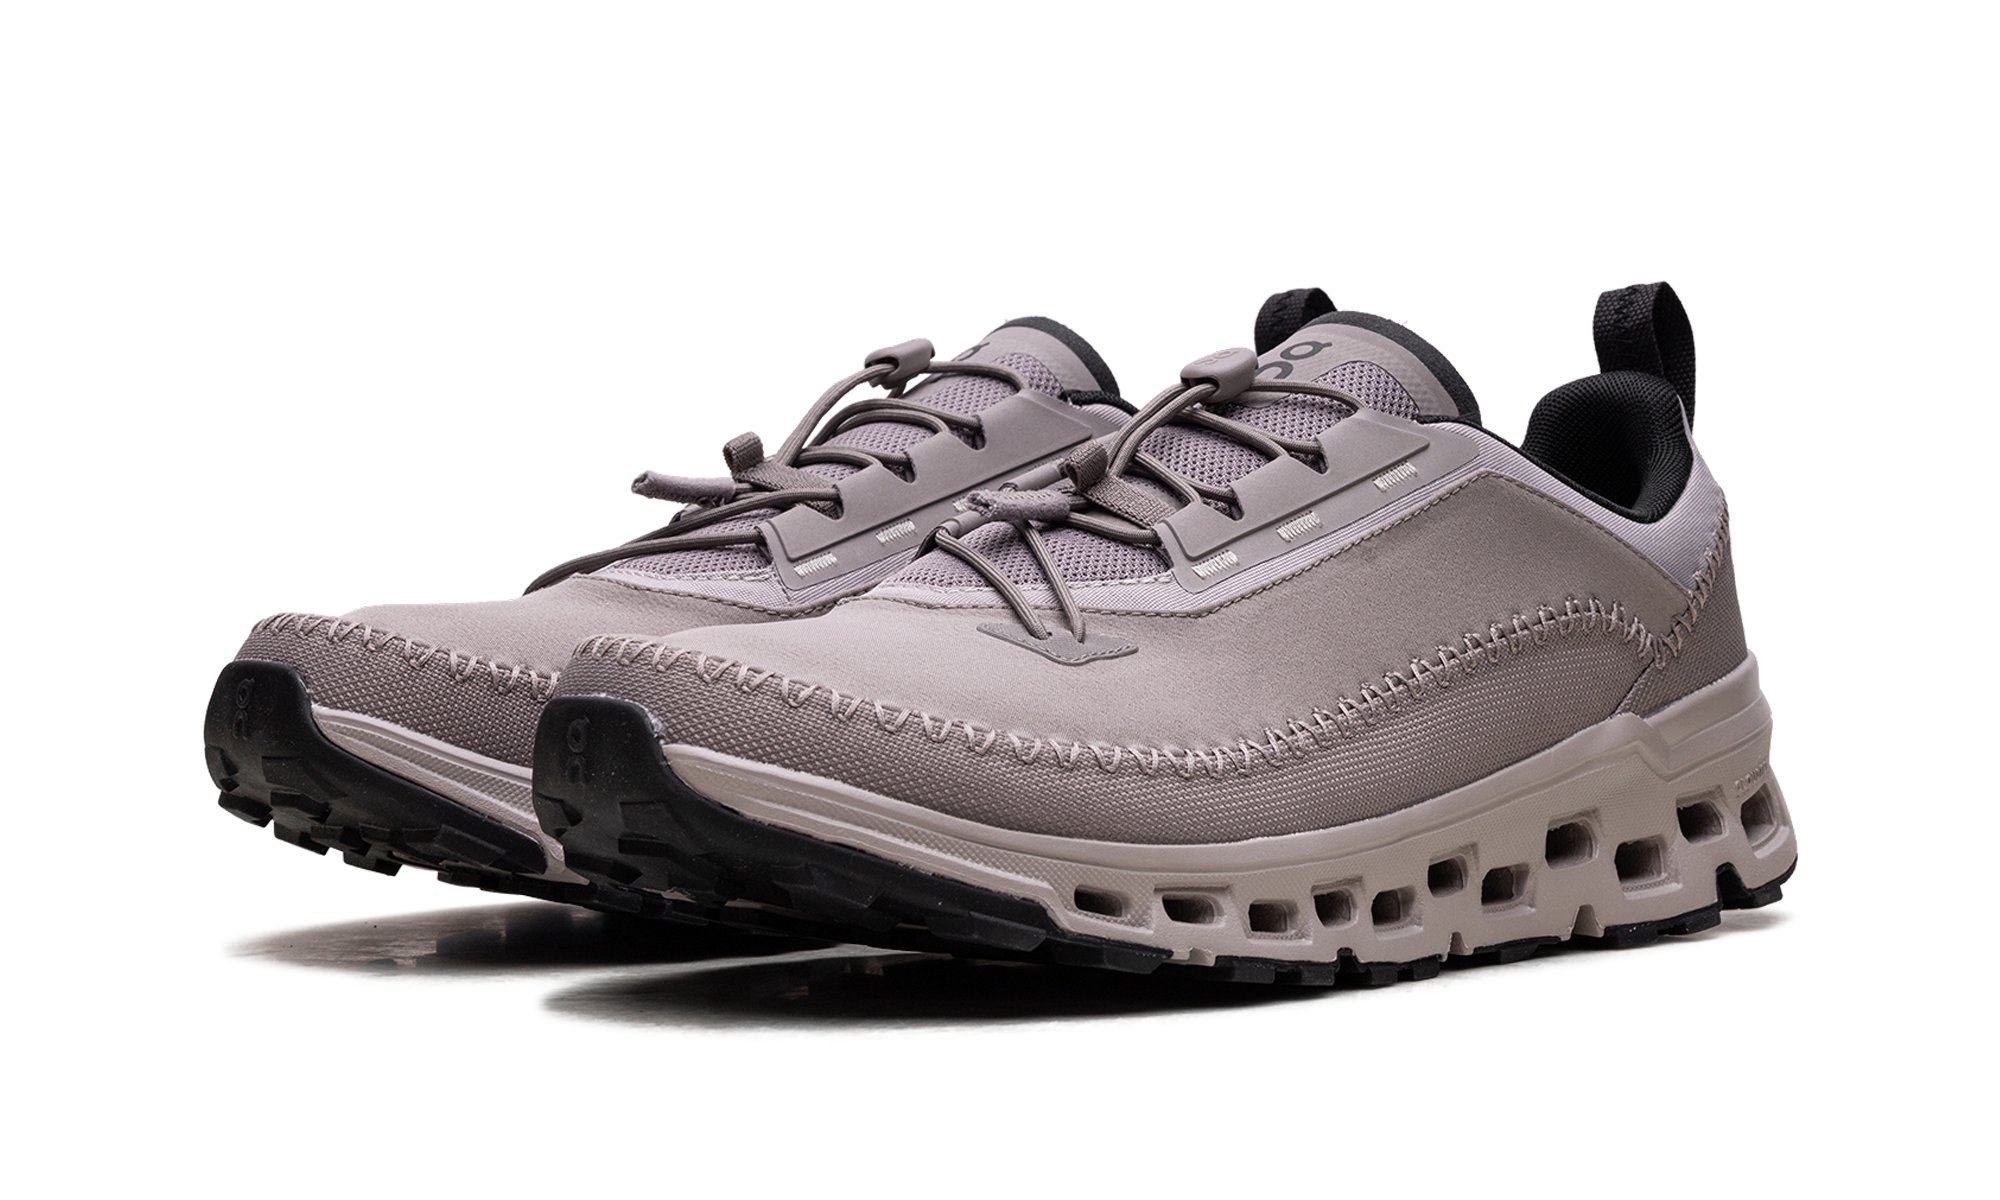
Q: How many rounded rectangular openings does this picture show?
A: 11